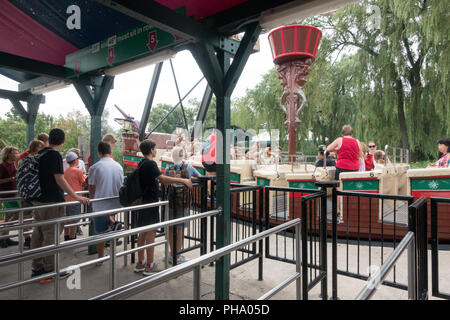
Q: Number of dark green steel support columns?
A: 3